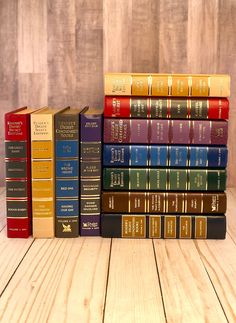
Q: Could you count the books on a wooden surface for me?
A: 11